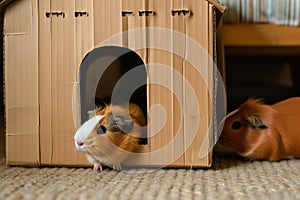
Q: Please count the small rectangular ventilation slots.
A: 5